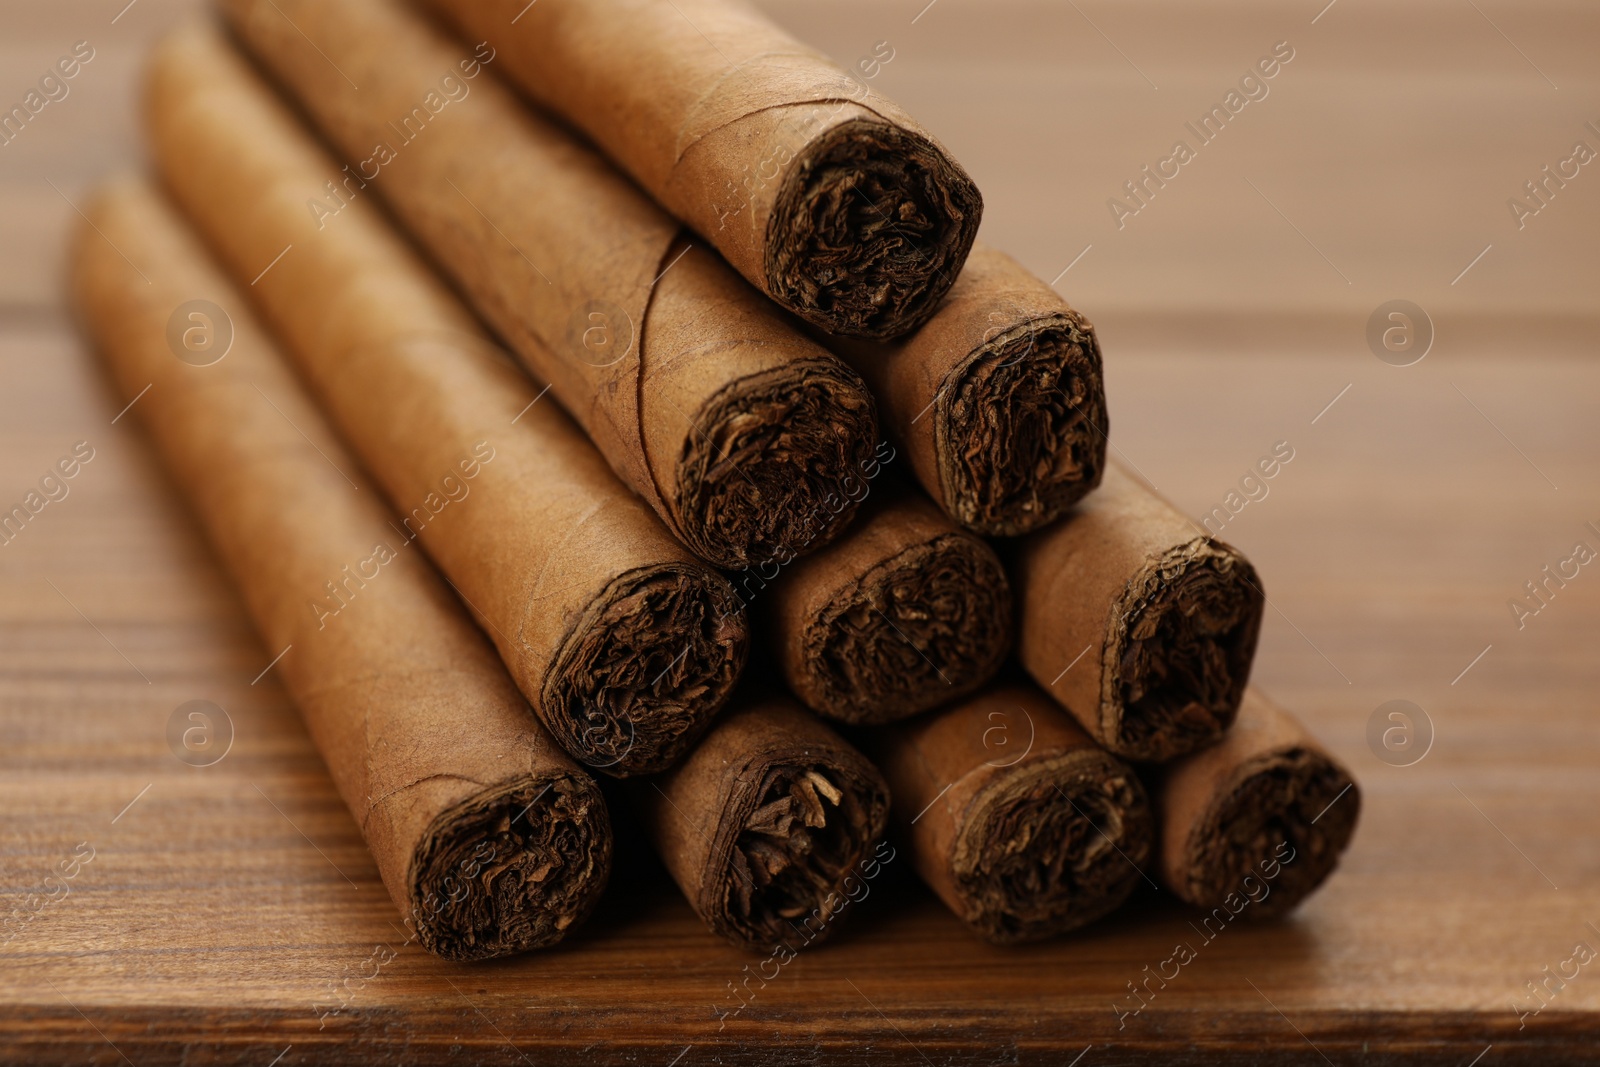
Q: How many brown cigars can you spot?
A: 10